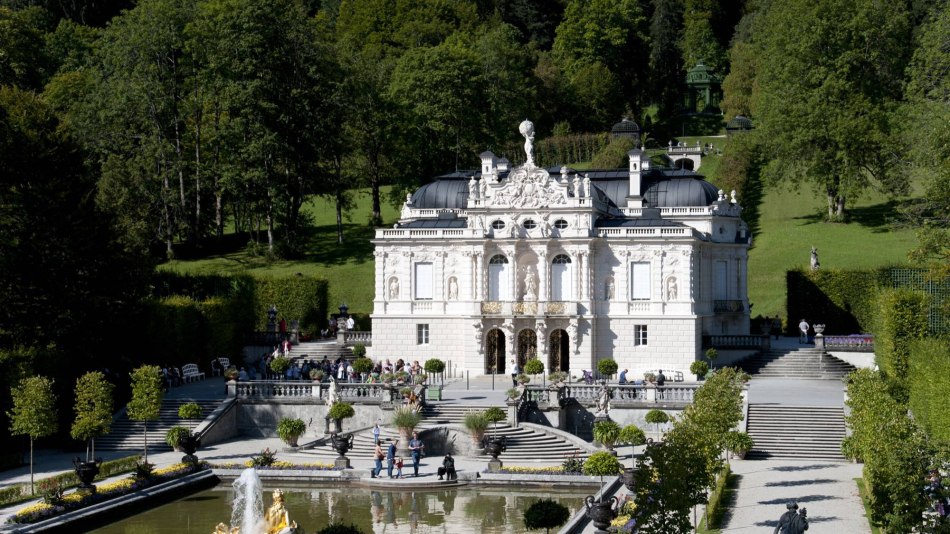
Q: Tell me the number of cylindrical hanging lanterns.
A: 0